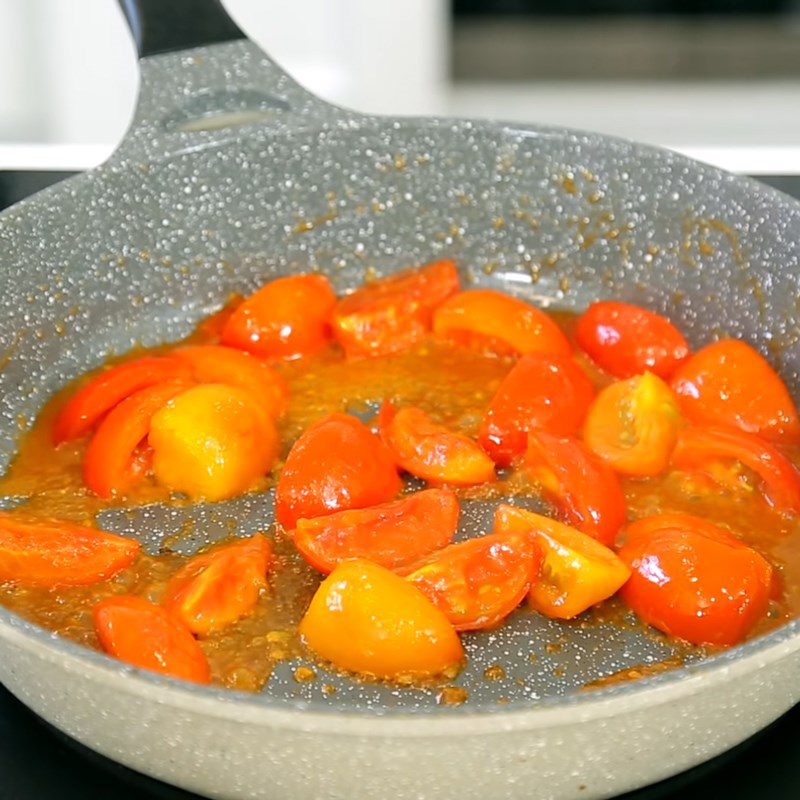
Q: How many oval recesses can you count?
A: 1